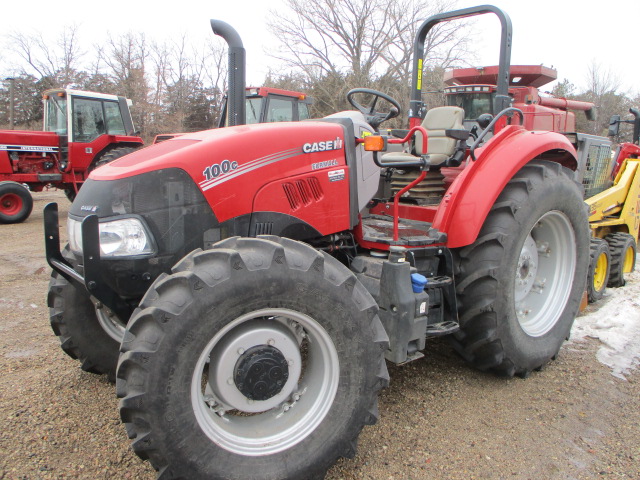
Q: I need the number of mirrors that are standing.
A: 1